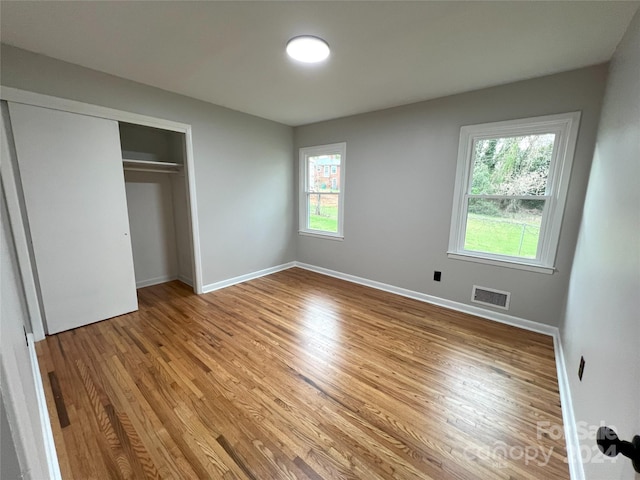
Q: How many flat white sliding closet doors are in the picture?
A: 1